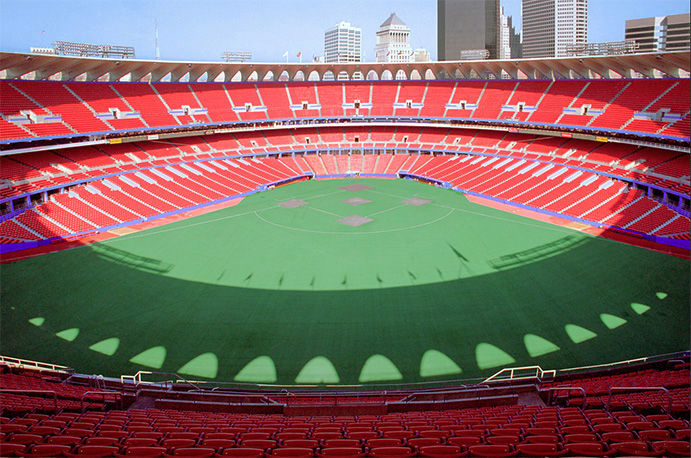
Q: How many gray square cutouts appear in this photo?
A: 5